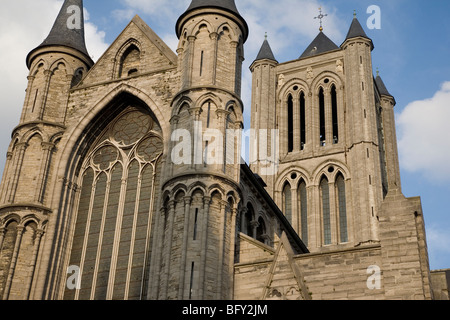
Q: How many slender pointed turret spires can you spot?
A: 5